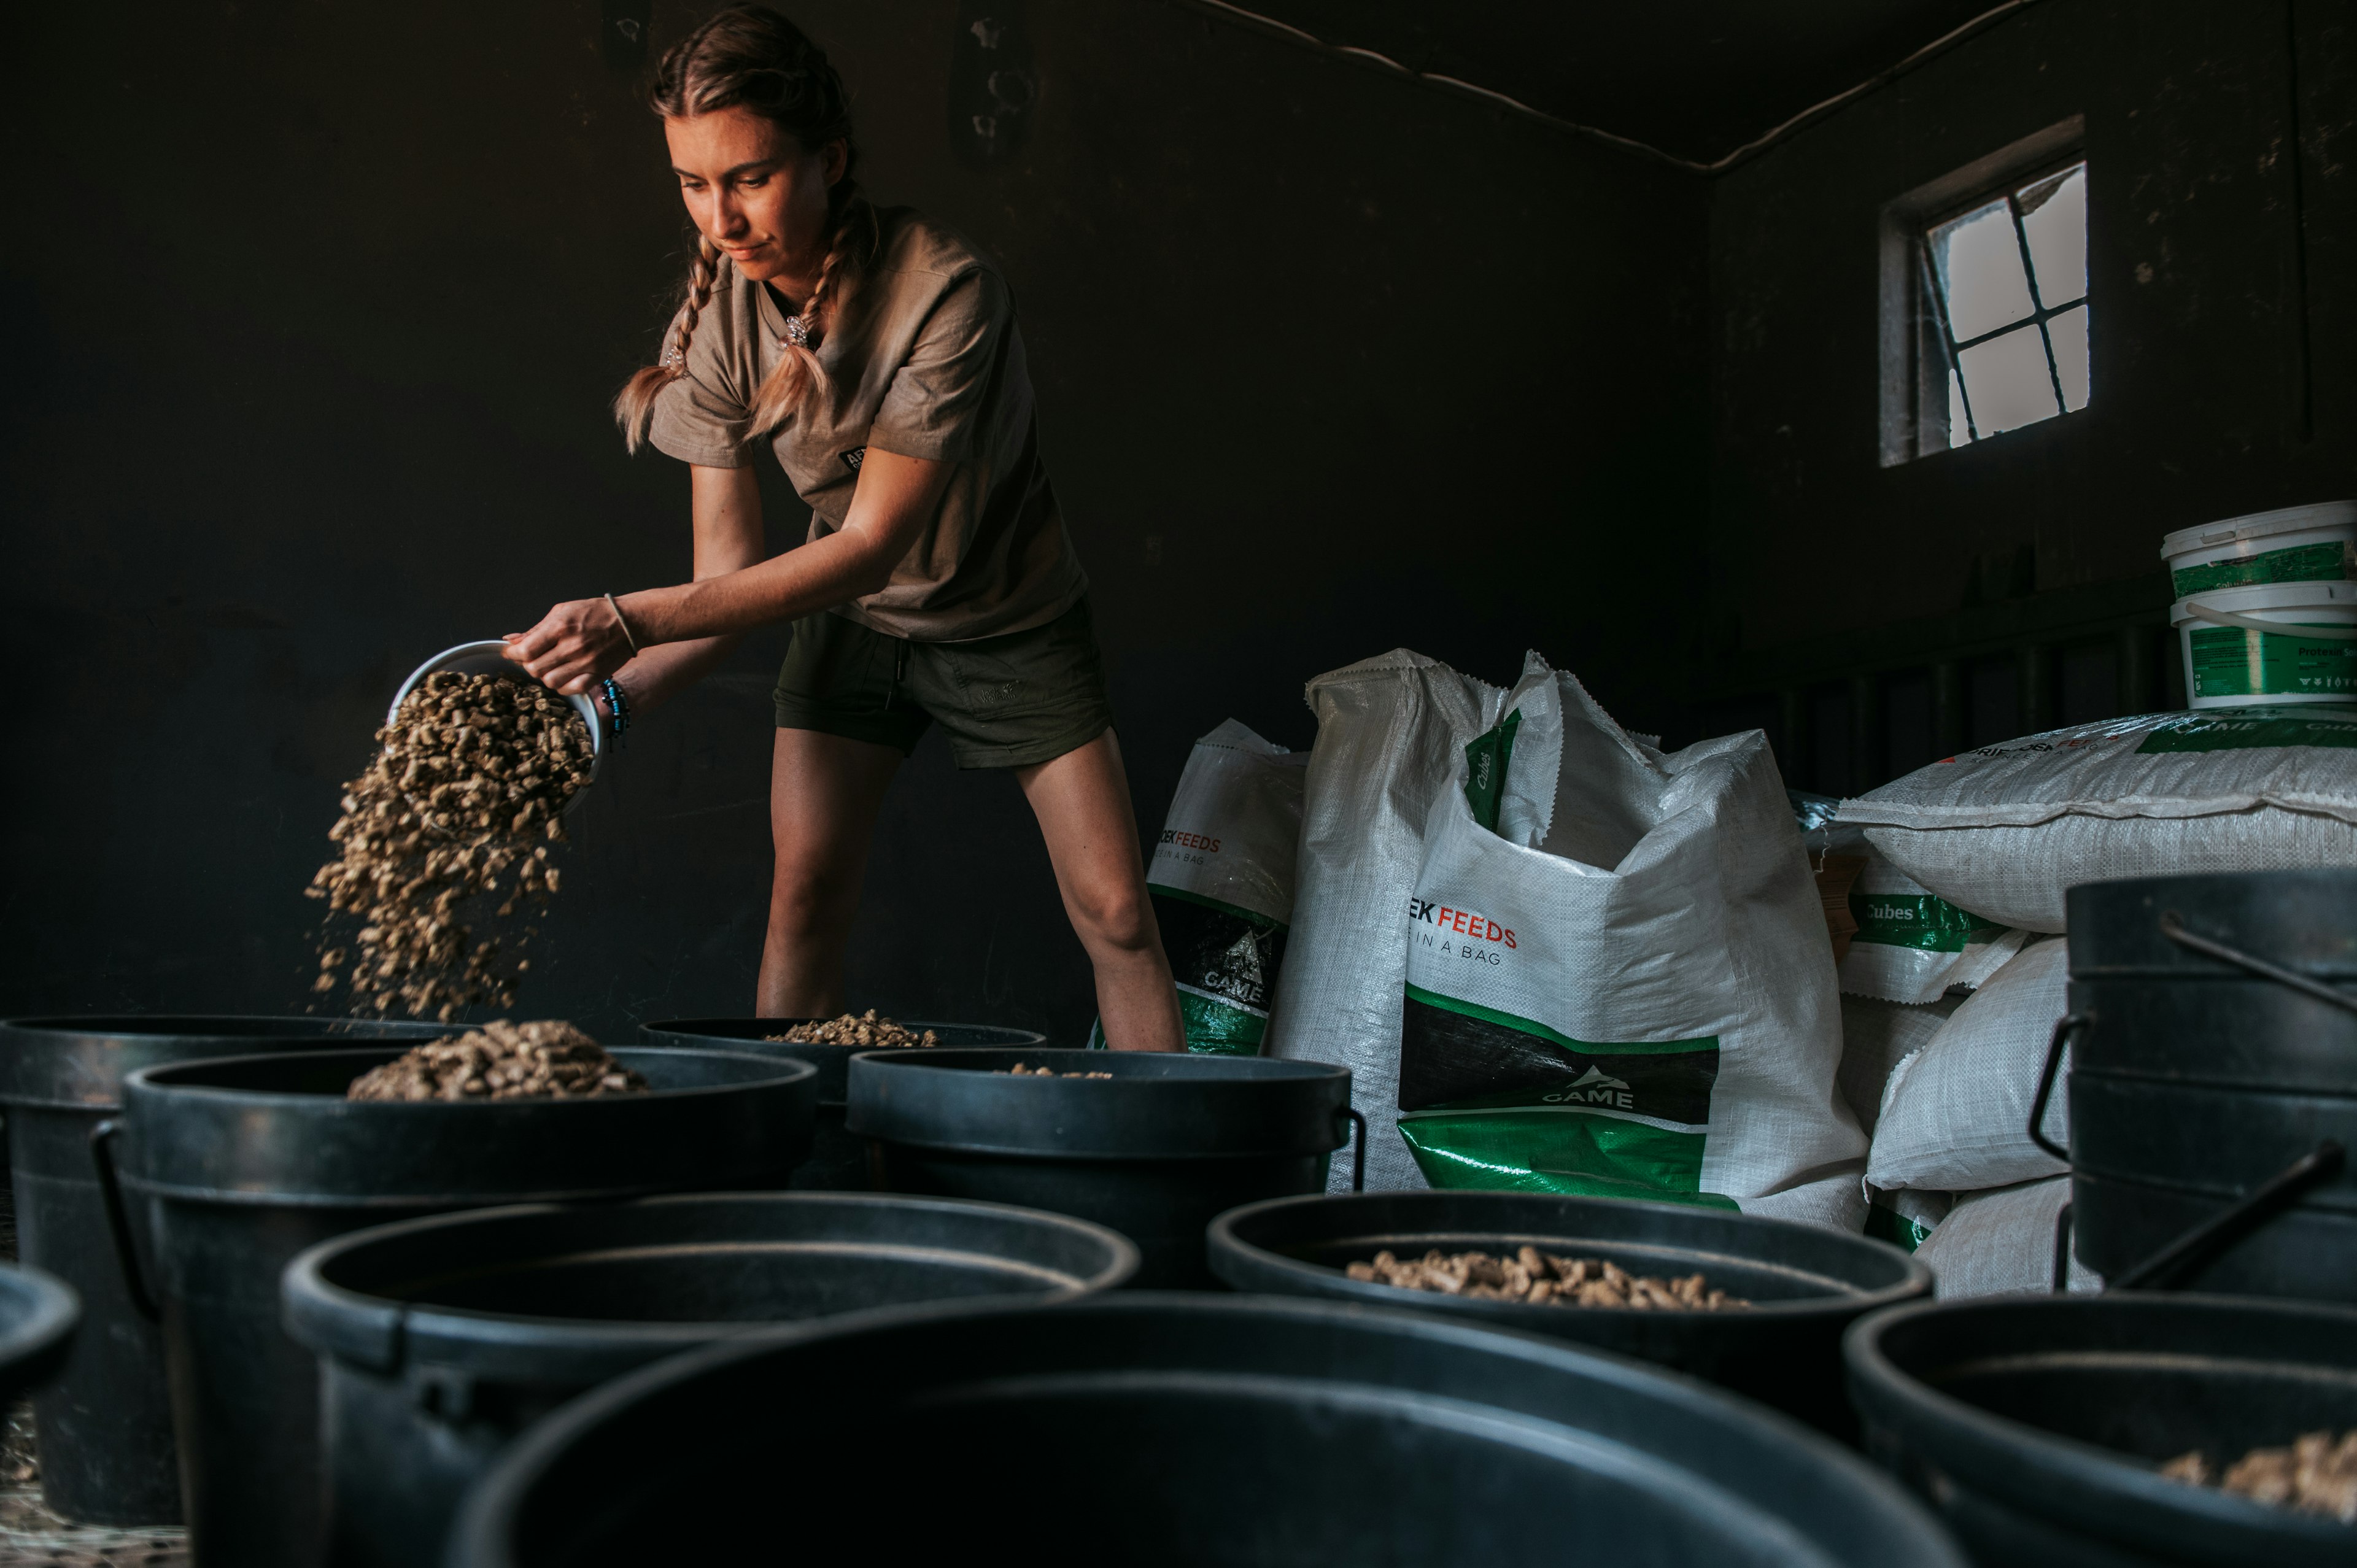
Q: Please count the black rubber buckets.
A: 13